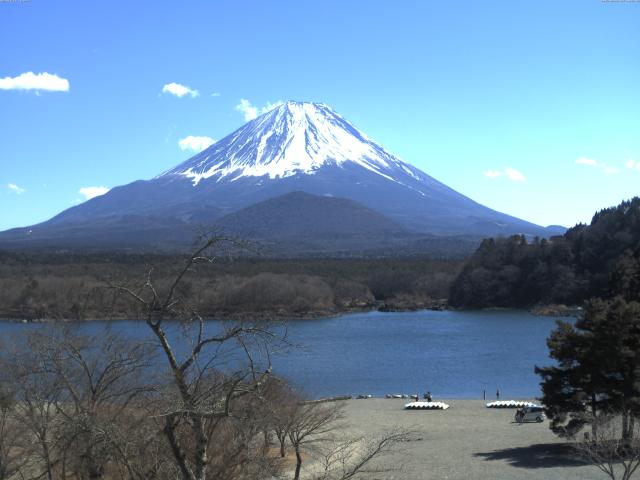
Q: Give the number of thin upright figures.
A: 2